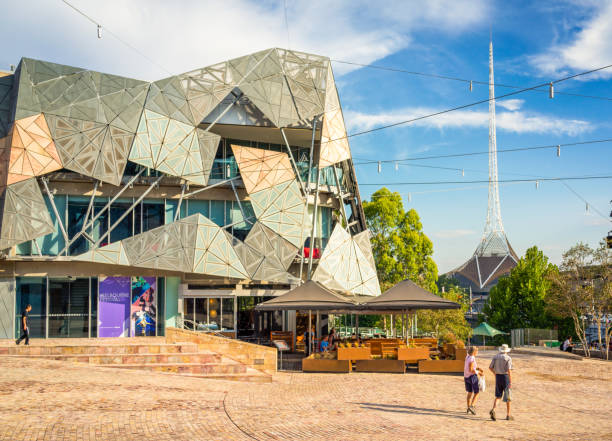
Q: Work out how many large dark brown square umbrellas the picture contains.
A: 2